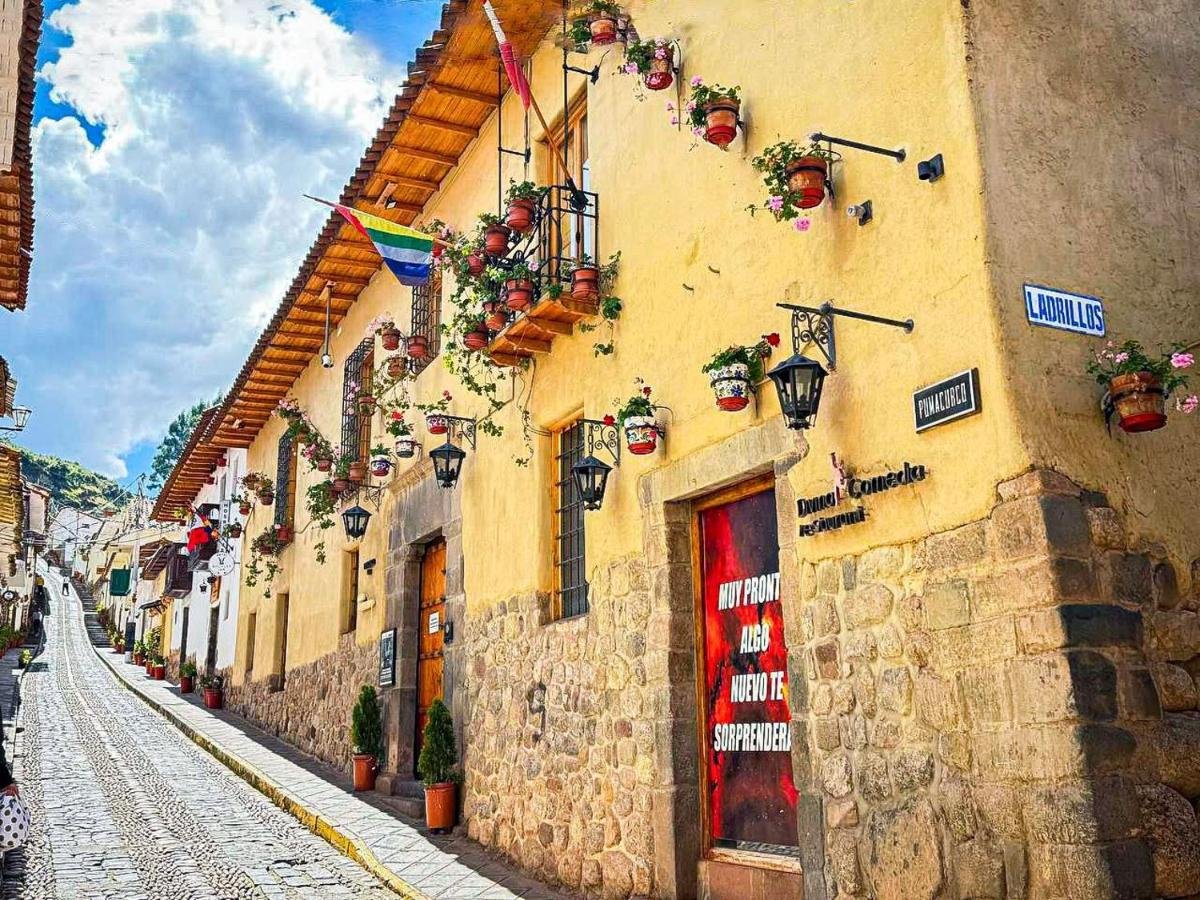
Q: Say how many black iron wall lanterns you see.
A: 4